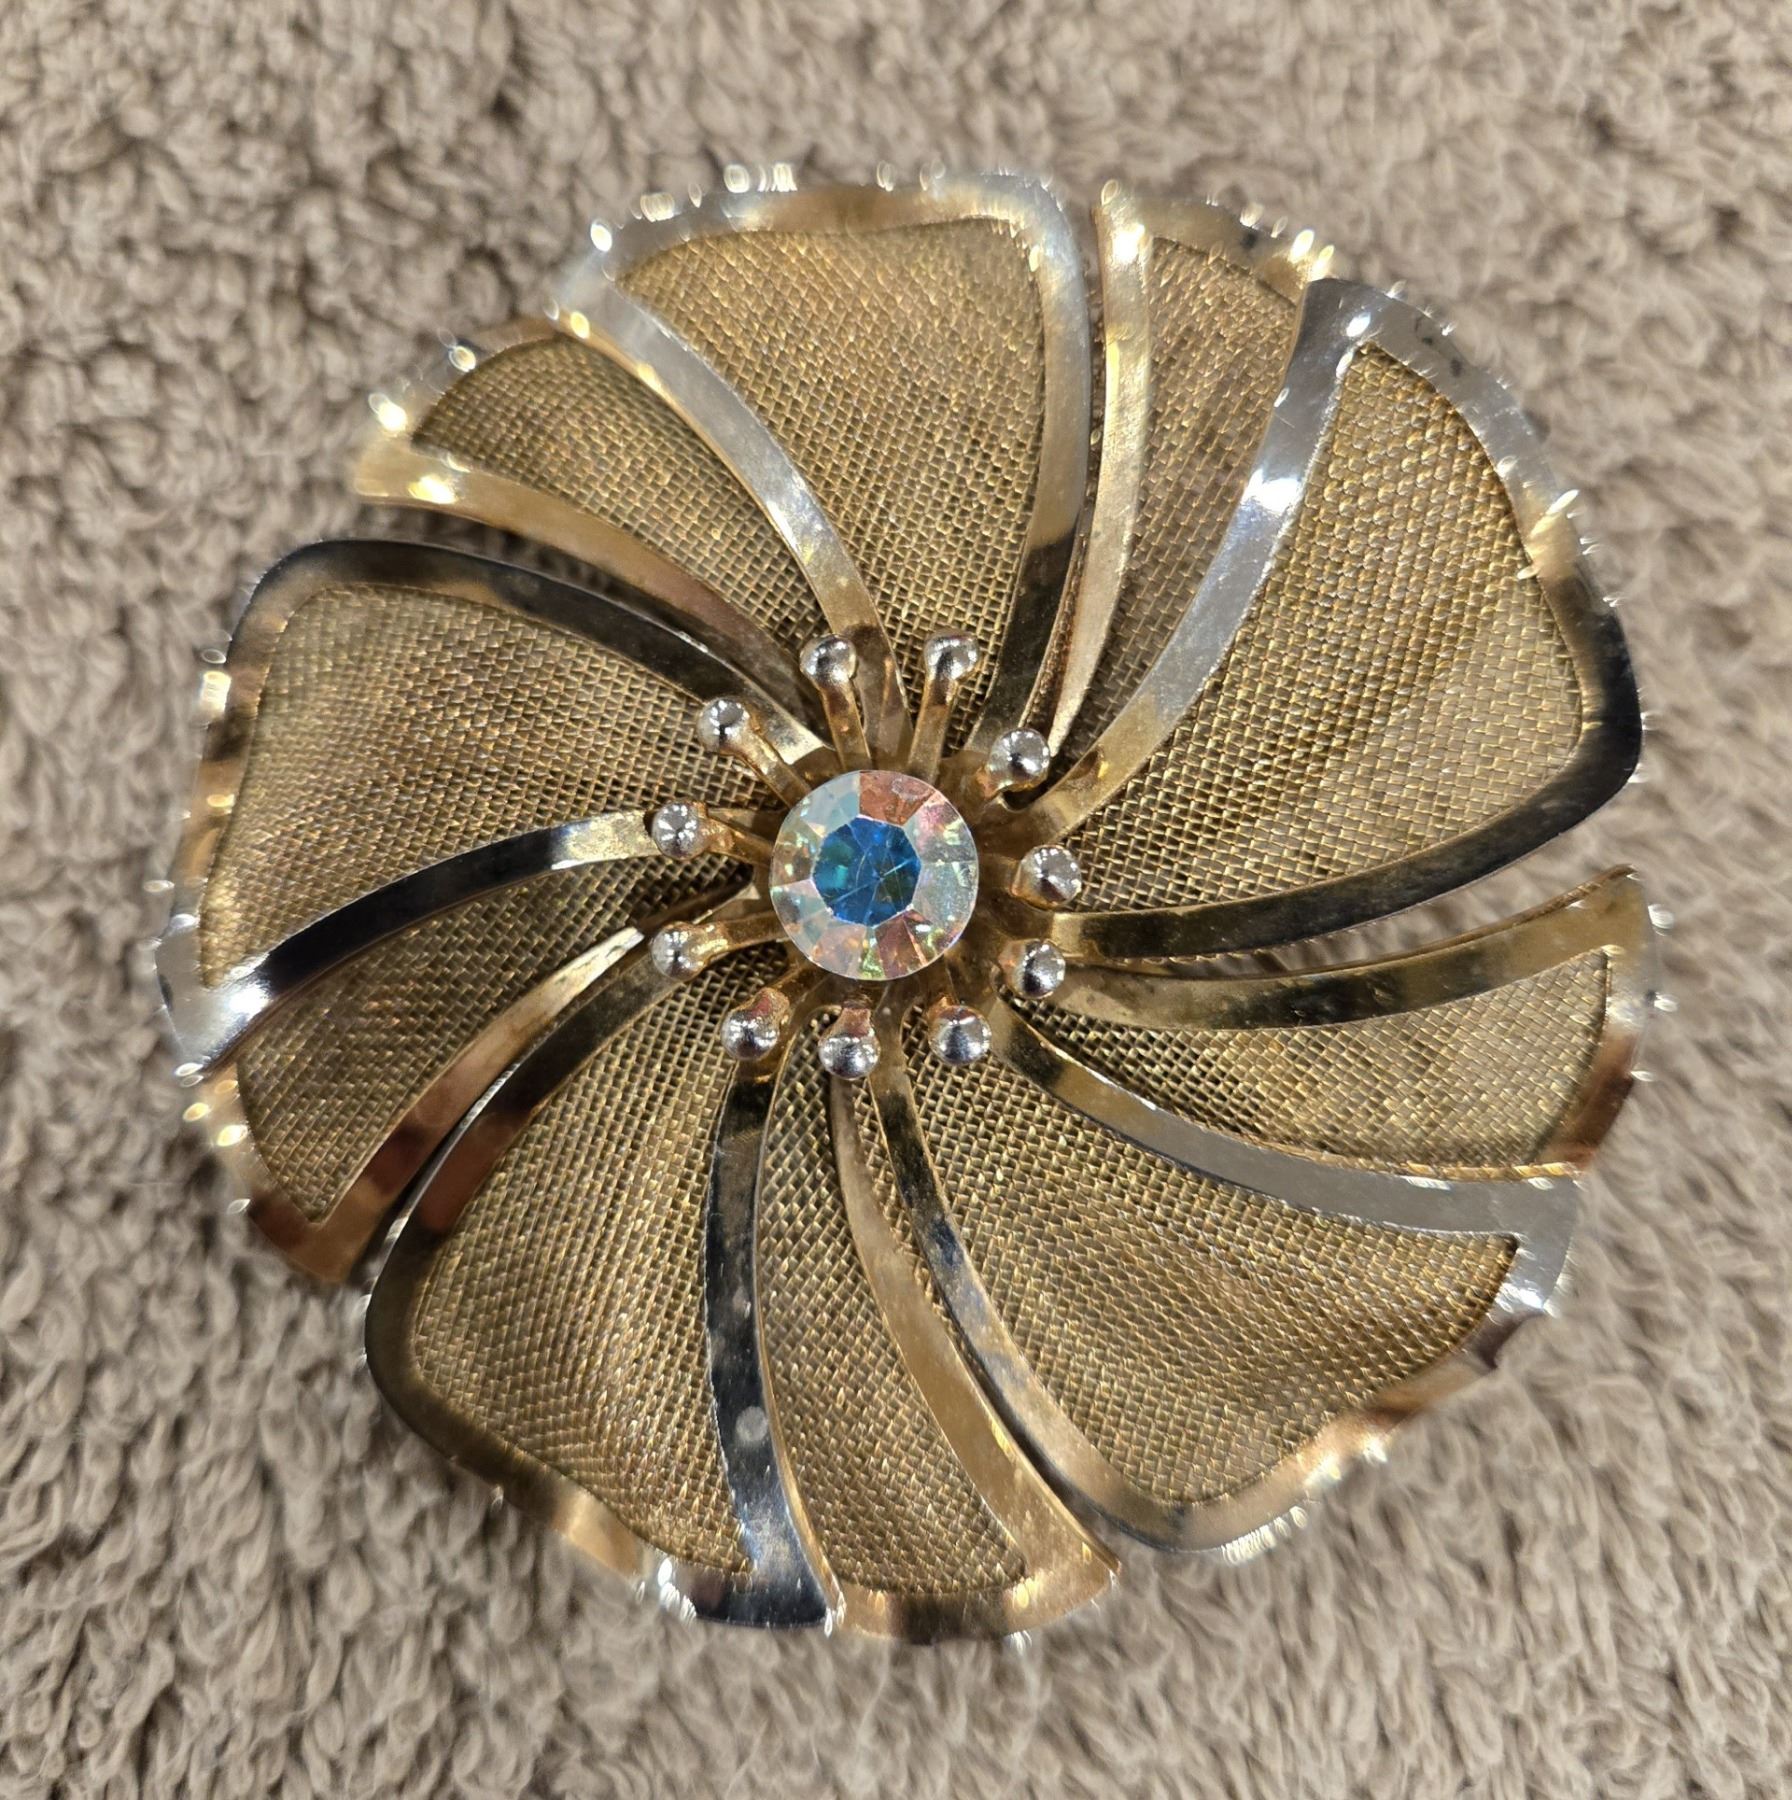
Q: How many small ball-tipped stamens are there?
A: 11